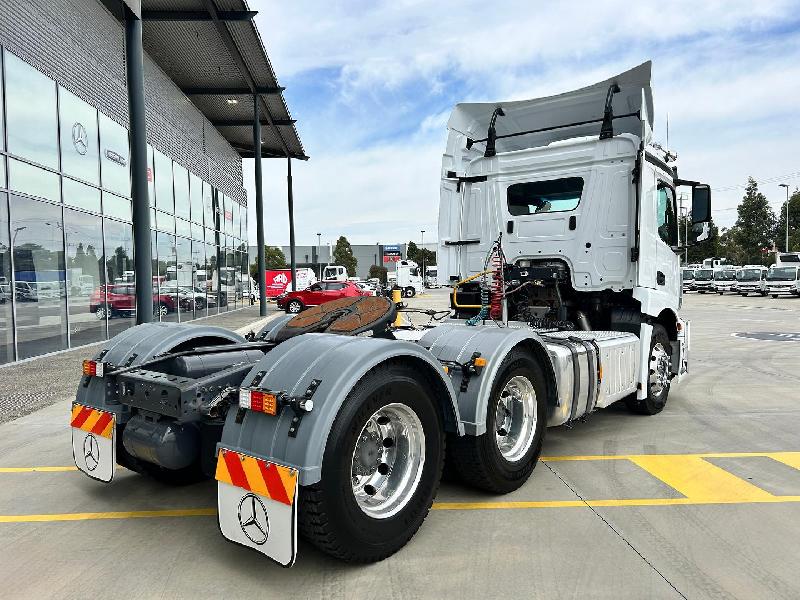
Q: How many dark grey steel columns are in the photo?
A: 3